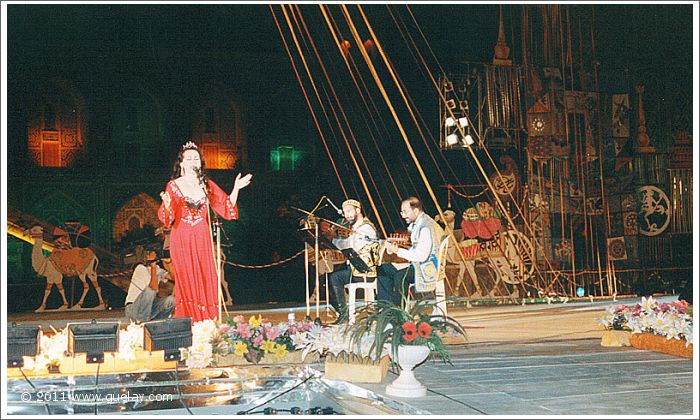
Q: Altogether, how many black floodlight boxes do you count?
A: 3